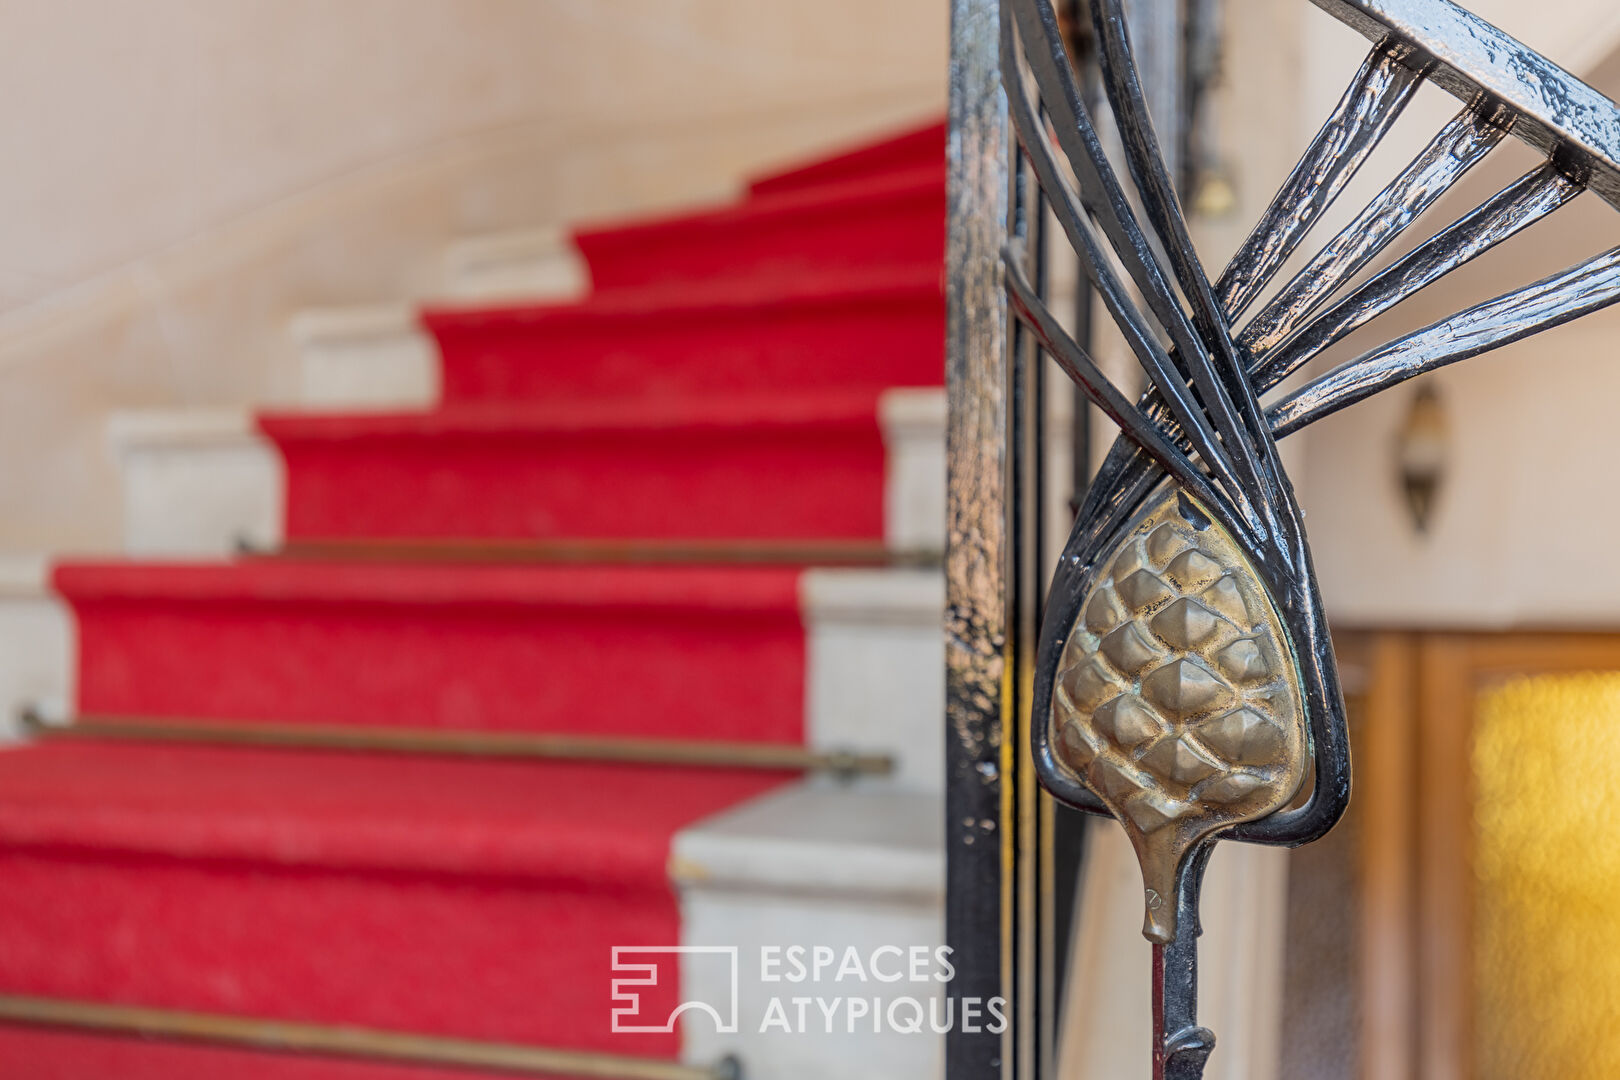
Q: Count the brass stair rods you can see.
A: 3